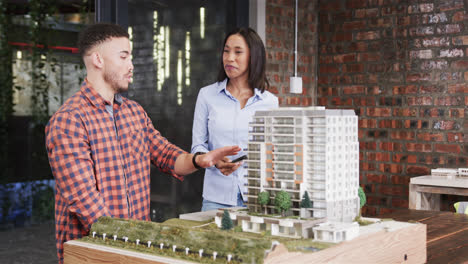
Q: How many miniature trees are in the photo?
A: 5